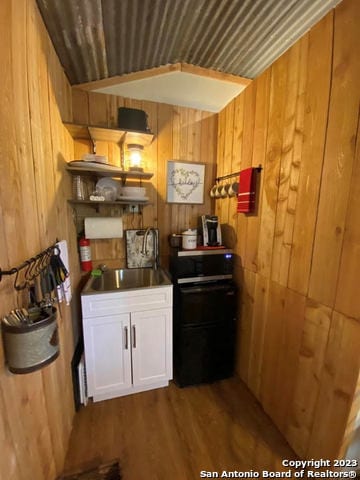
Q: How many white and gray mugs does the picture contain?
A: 4